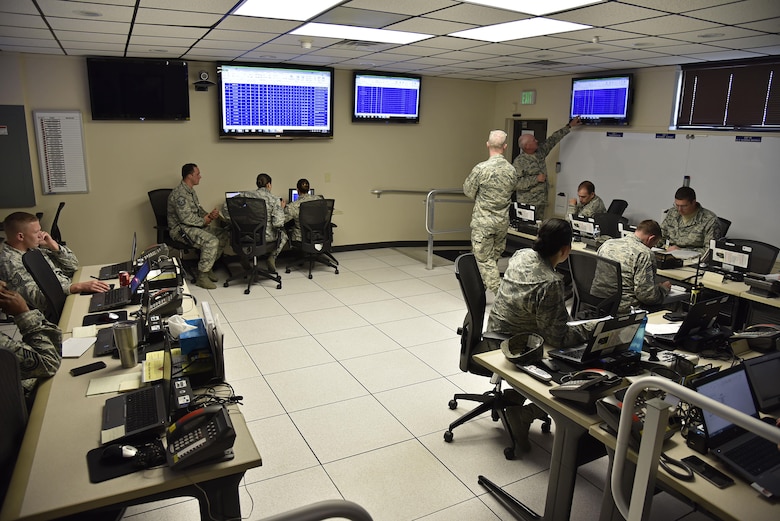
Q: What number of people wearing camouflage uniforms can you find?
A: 11